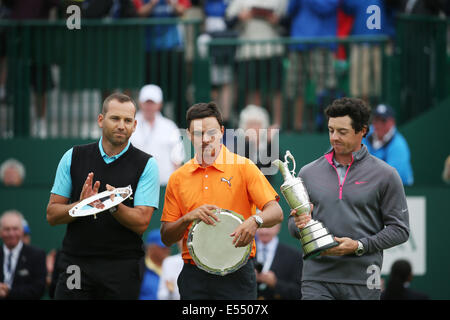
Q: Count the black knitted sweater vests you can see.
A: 1